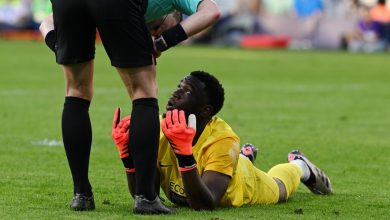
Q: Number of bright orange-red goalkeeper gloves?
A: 2